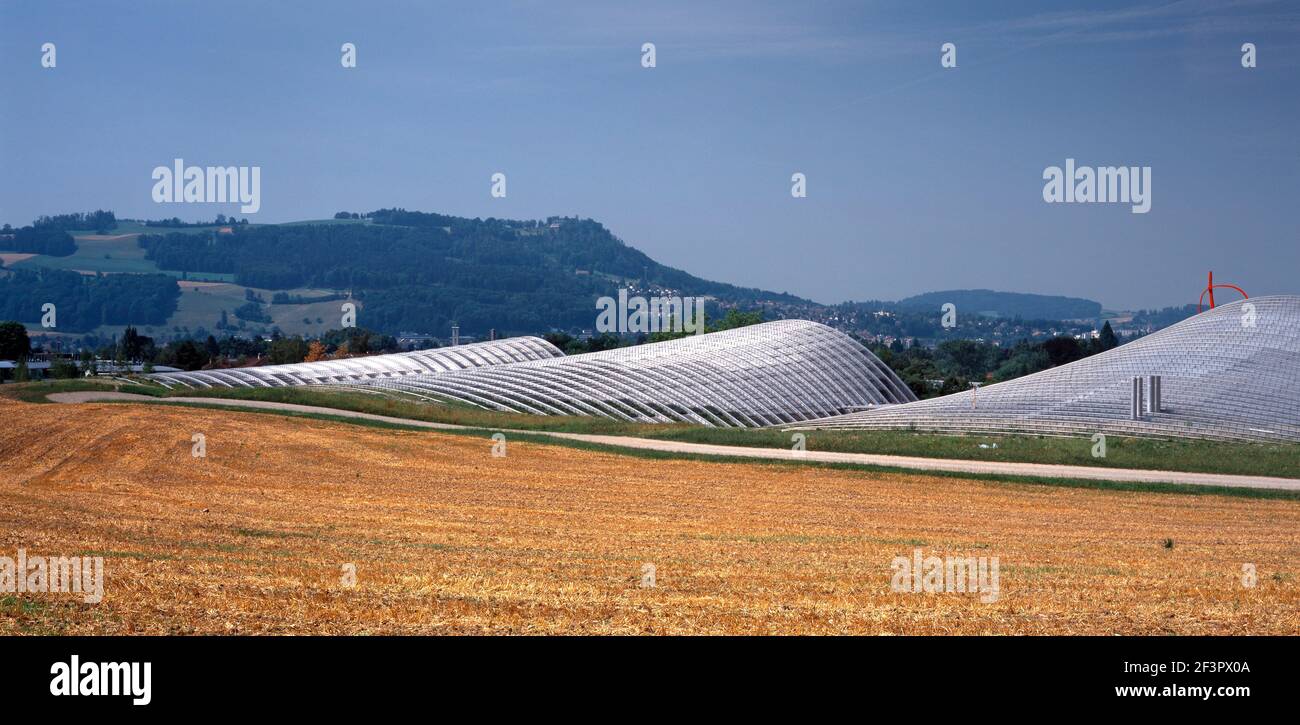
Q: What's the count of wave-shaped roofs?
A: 3